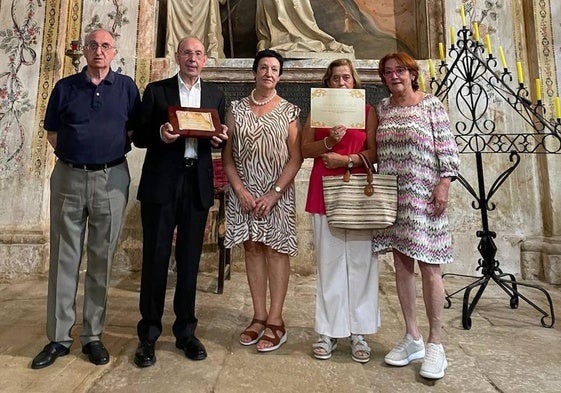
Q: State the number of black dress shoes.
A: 4